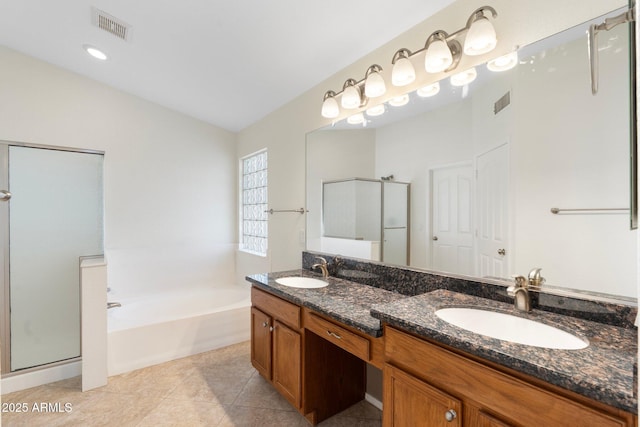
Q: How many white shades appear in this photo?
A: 6